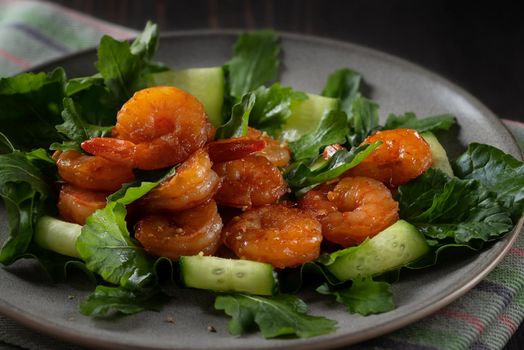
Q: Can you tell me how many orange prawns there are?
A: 10